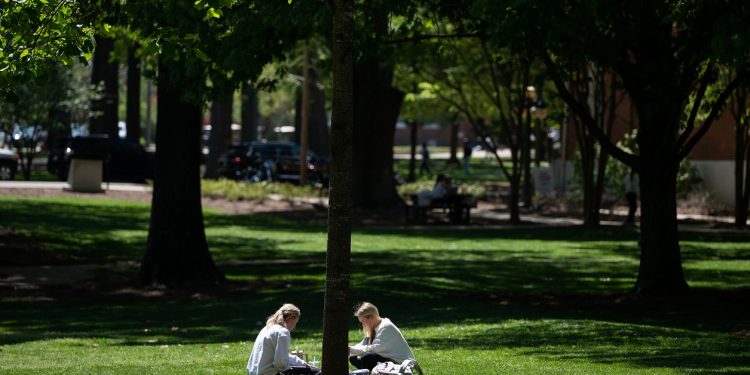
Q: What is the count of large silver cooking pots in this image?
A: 0